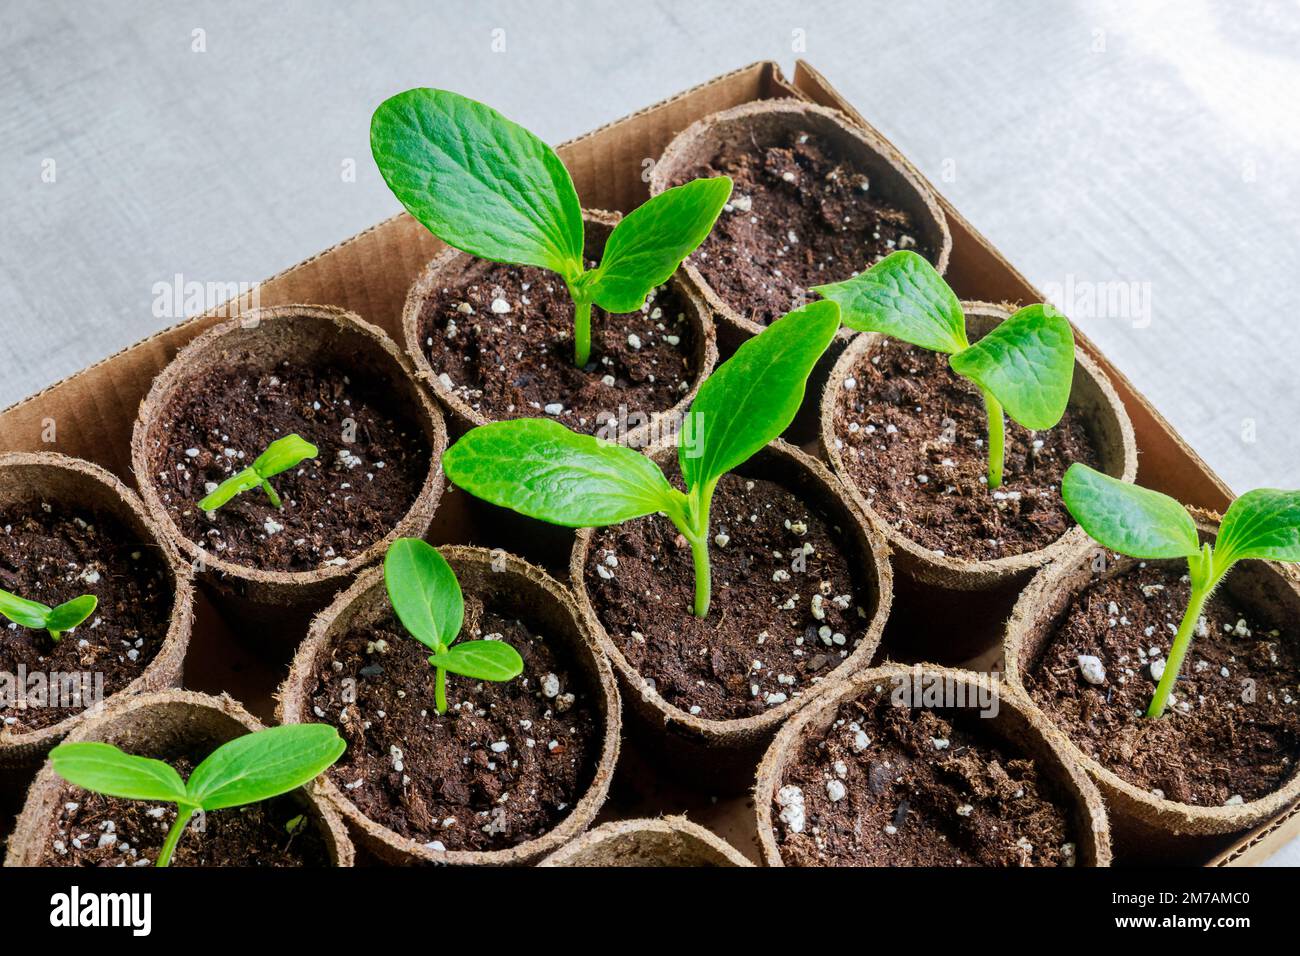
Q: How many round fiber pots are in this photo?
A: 11